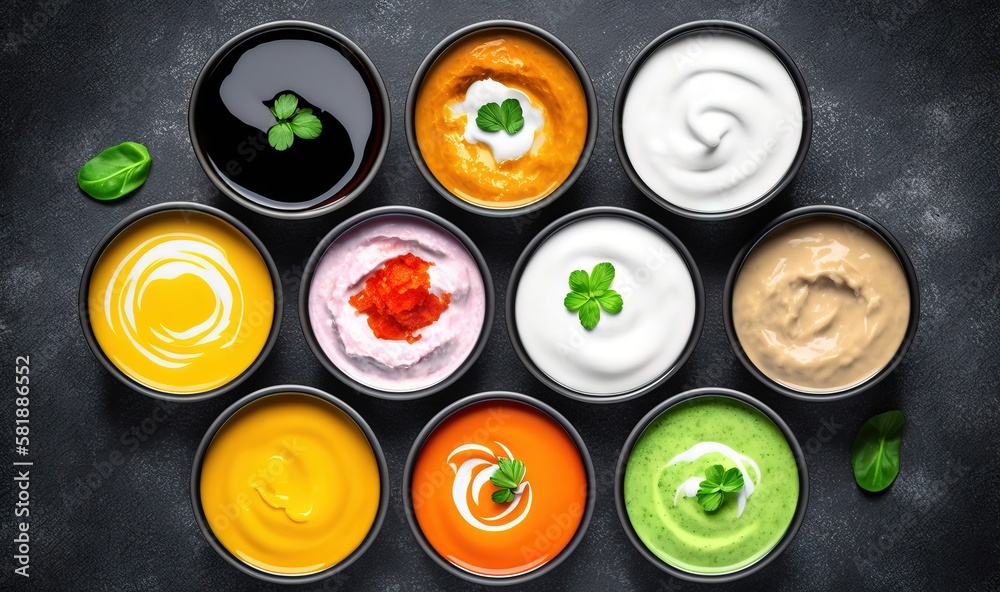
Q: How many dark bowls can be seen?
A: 10